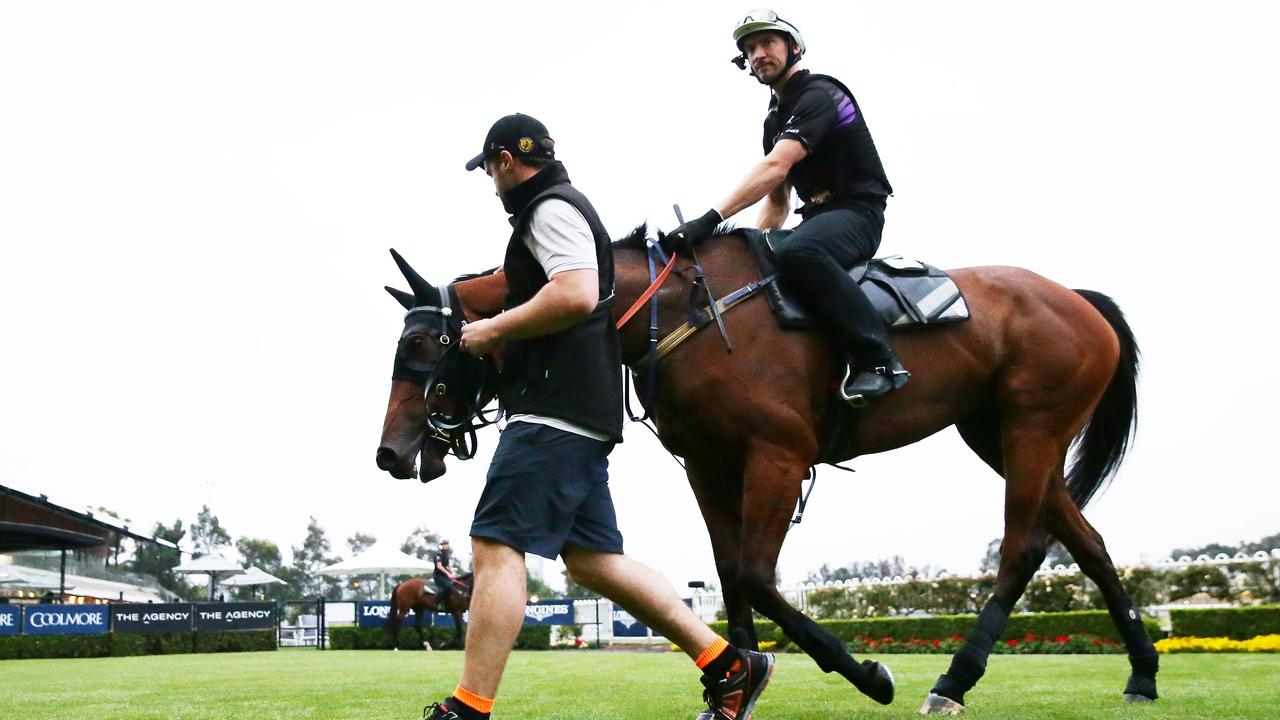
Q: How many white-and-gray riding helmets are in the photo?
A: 1